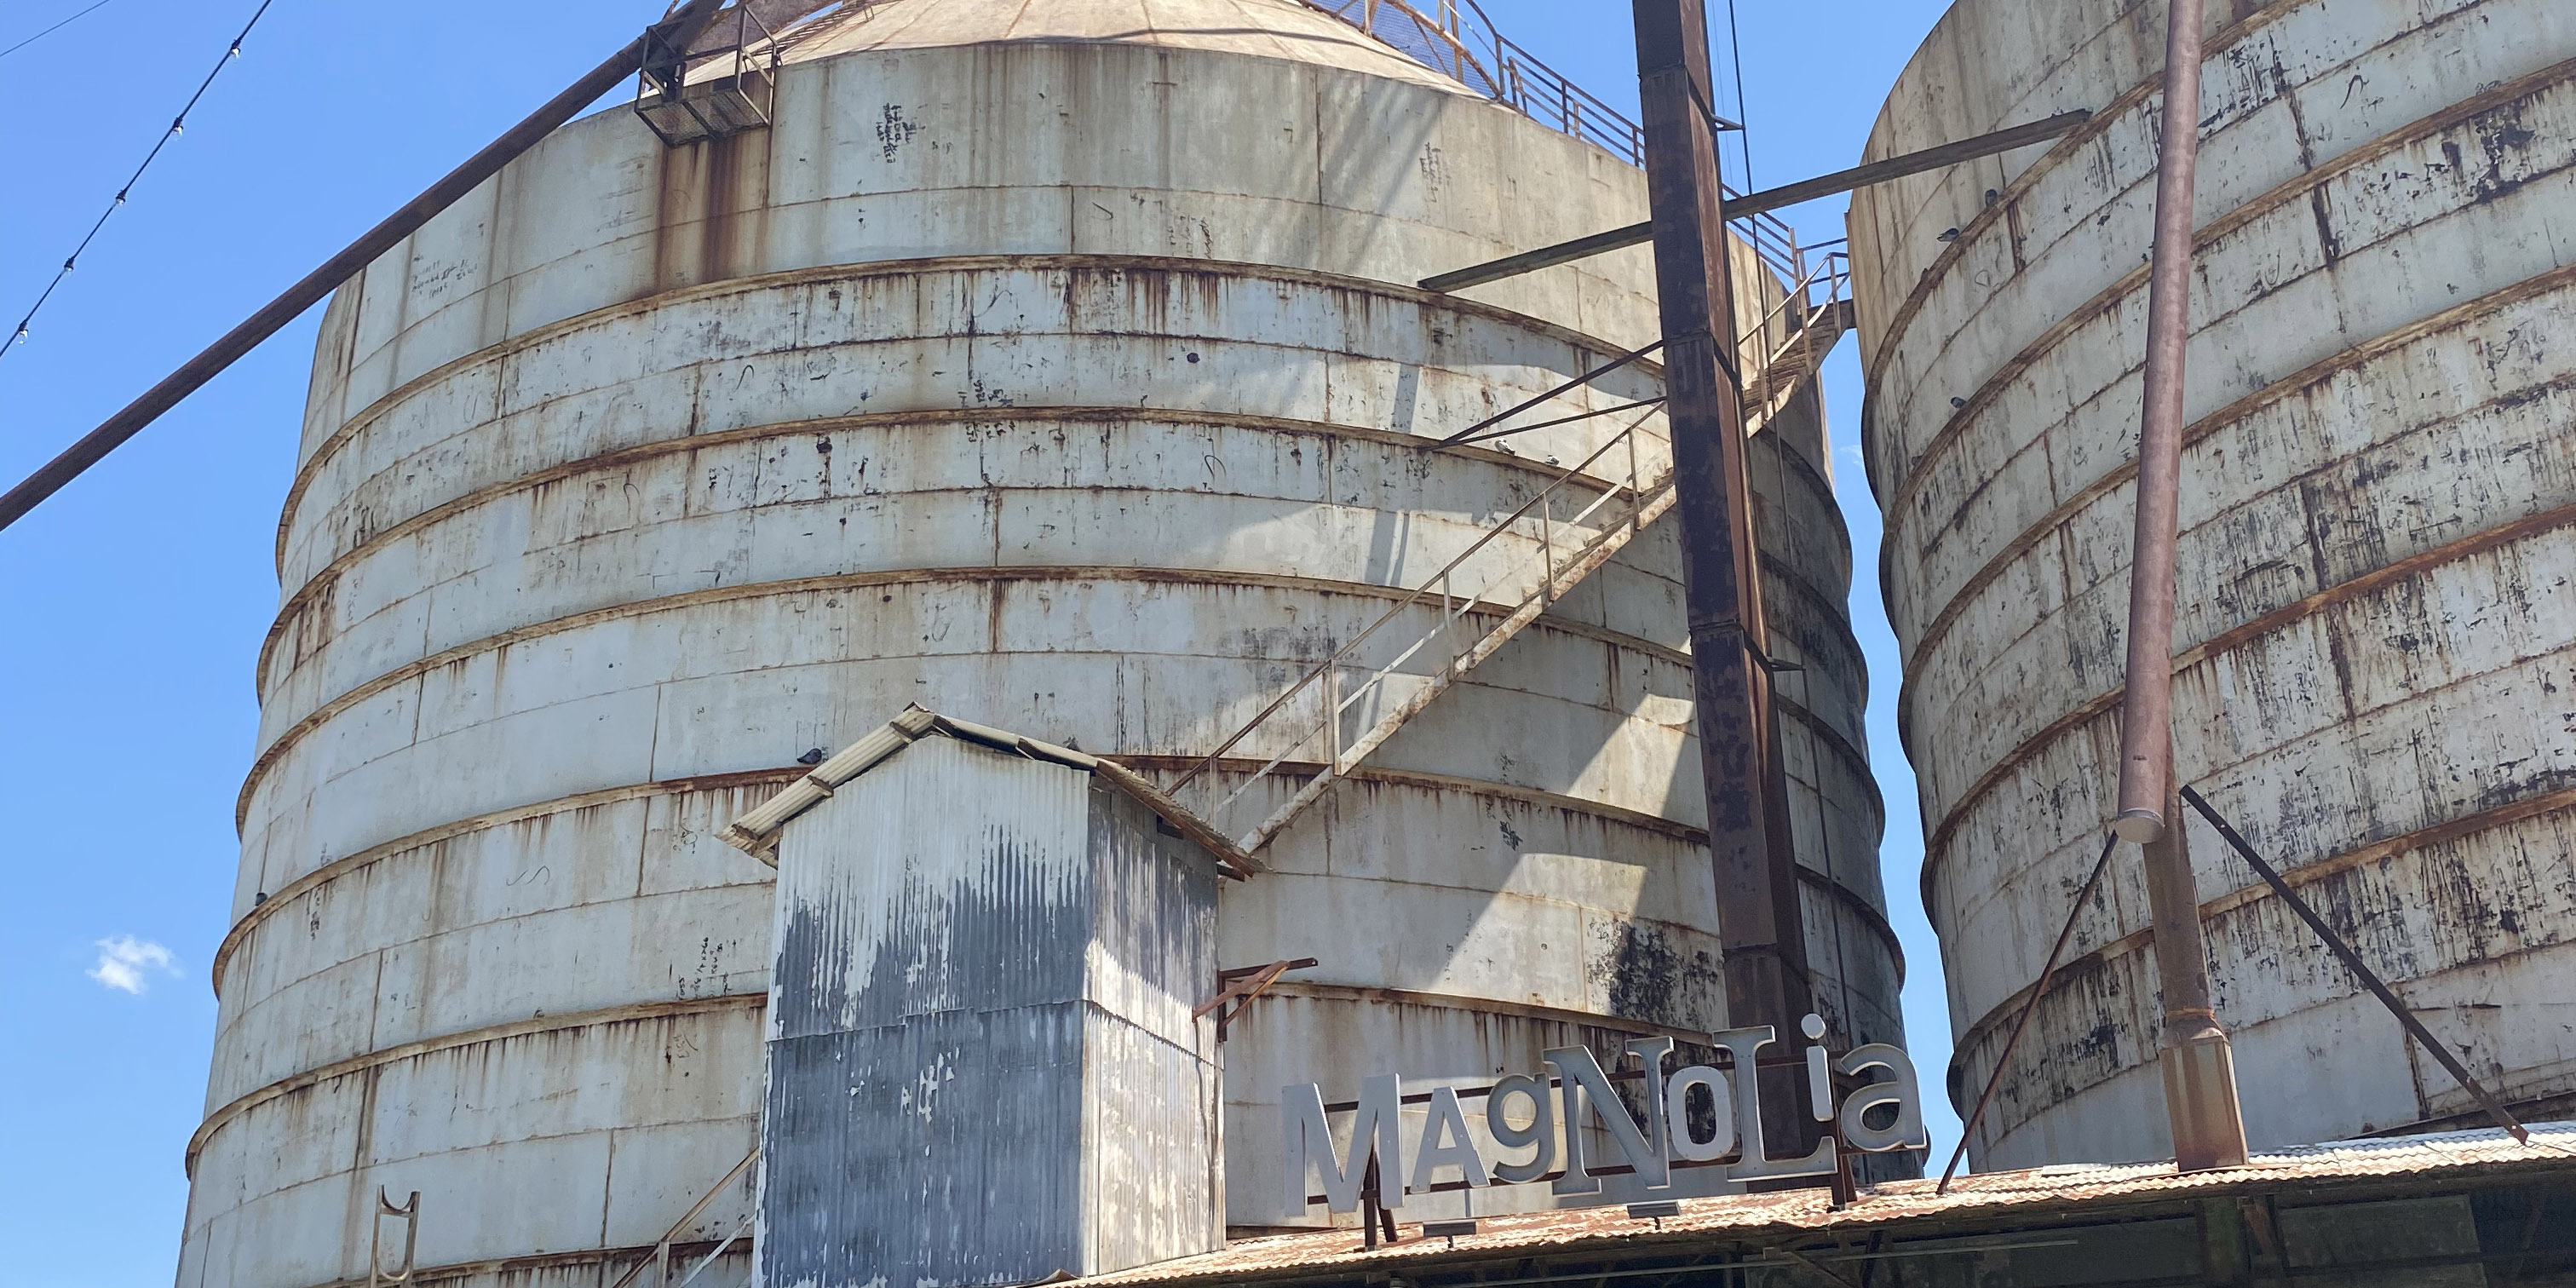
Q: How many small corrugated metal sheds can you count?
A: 1